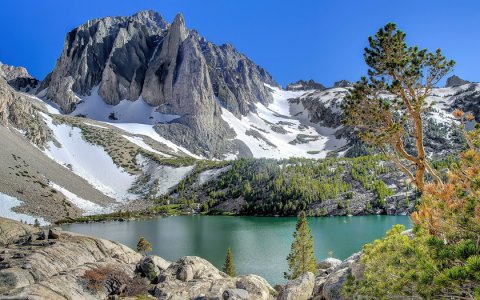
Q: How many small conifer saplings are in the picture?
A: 3